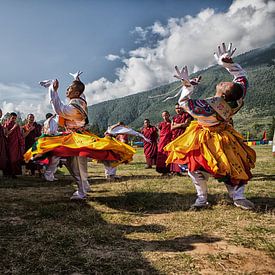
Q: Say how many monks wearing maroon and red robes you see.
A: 6